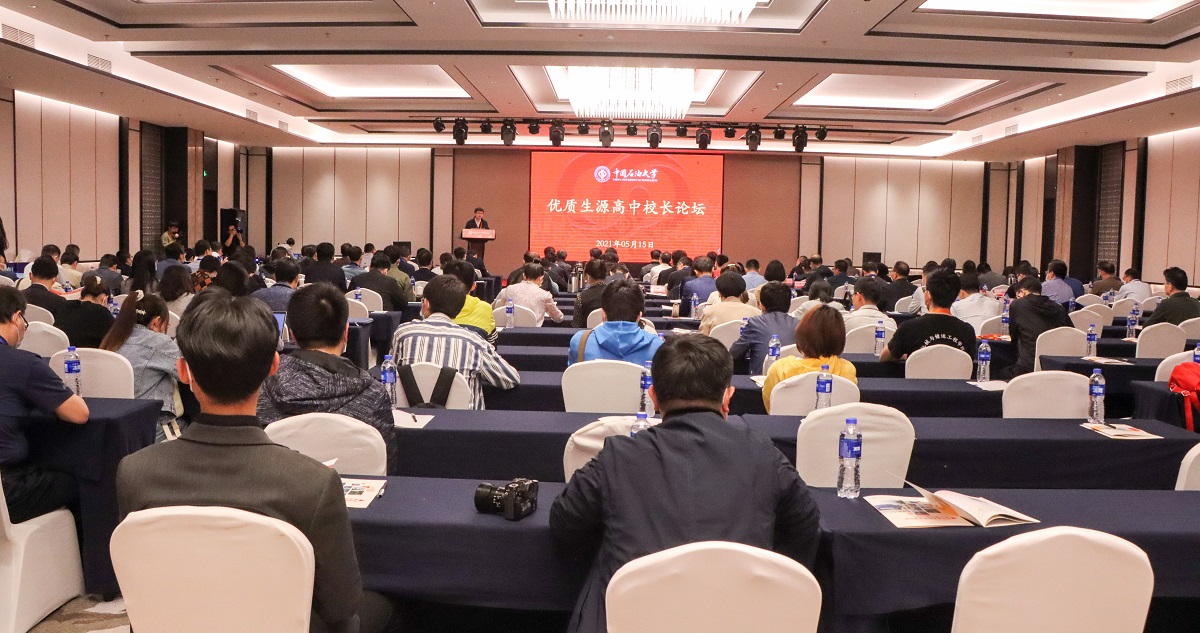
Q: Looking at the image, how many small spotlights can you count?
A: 9